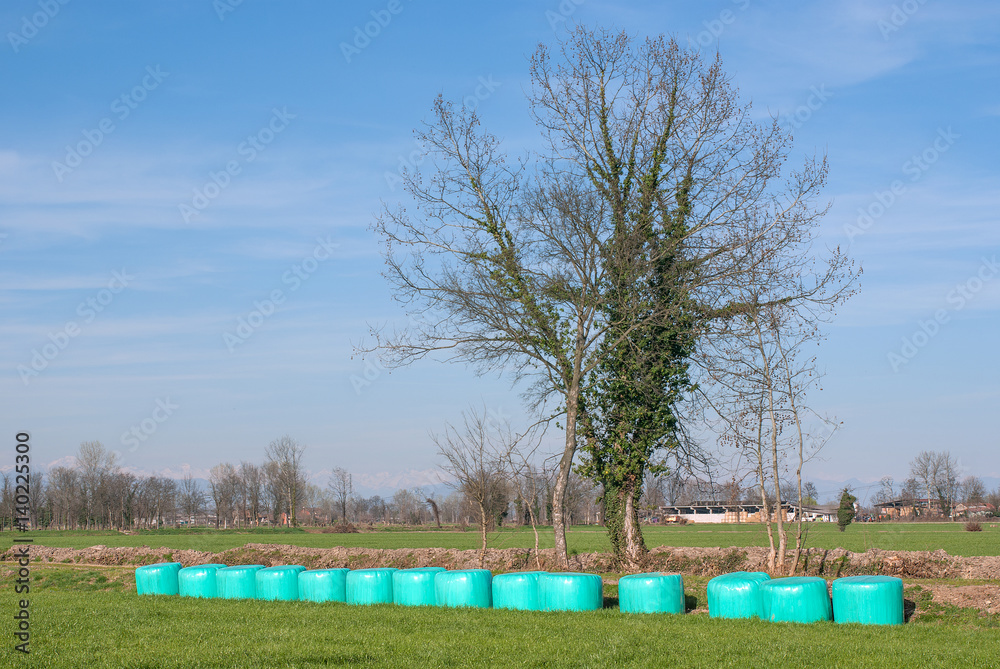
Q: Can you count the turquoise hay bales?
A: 14